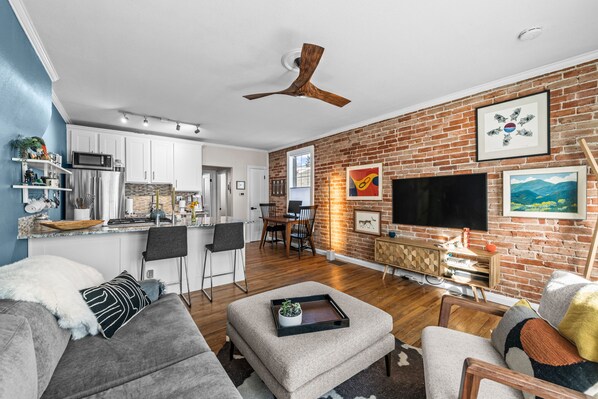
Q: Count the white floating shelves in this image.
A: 2